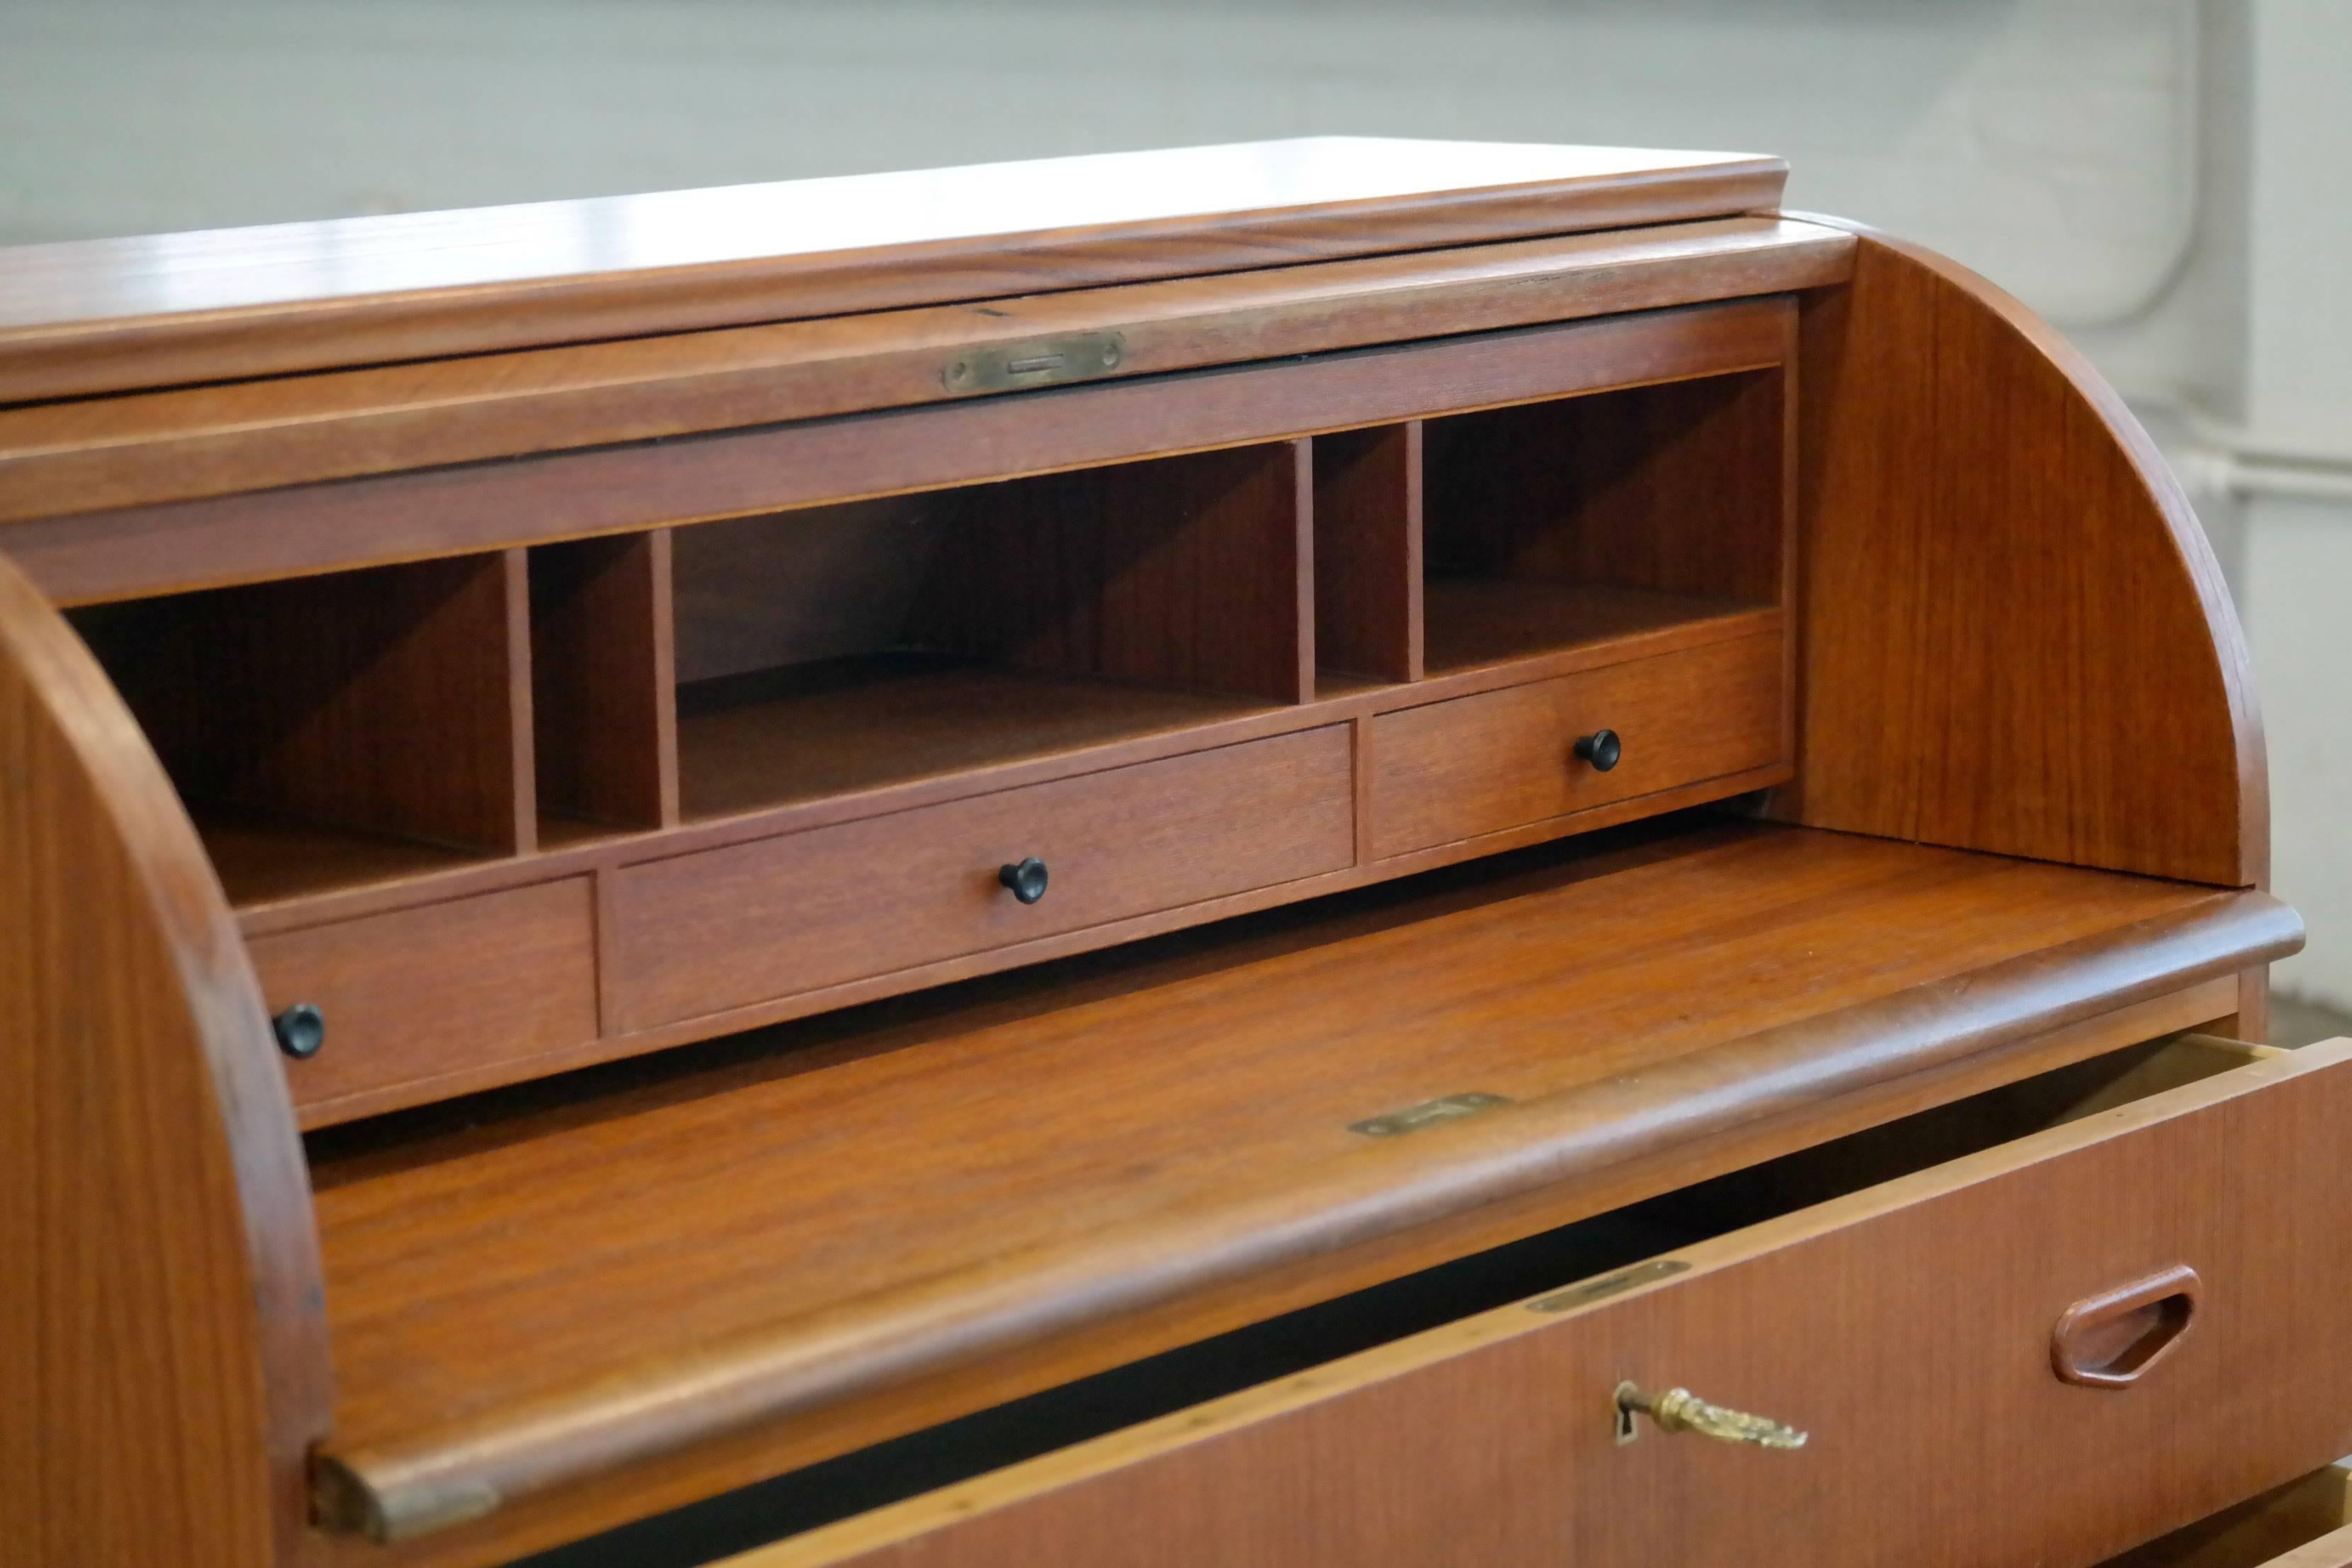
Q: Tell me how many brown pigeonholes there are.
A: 5